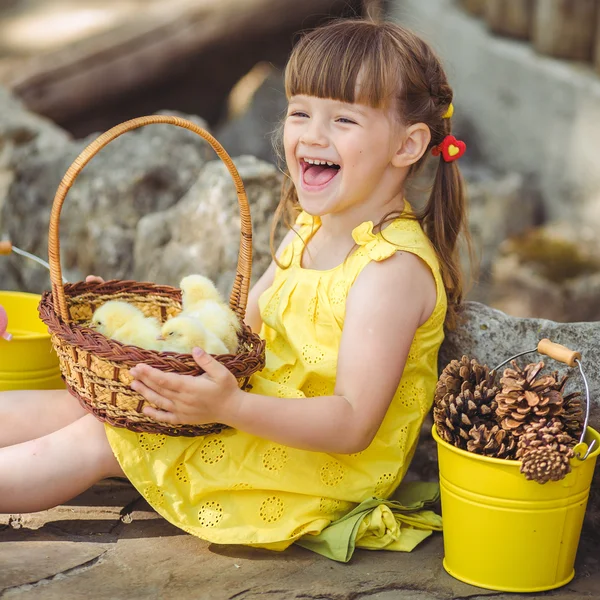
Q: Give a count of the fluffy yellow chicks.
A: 3